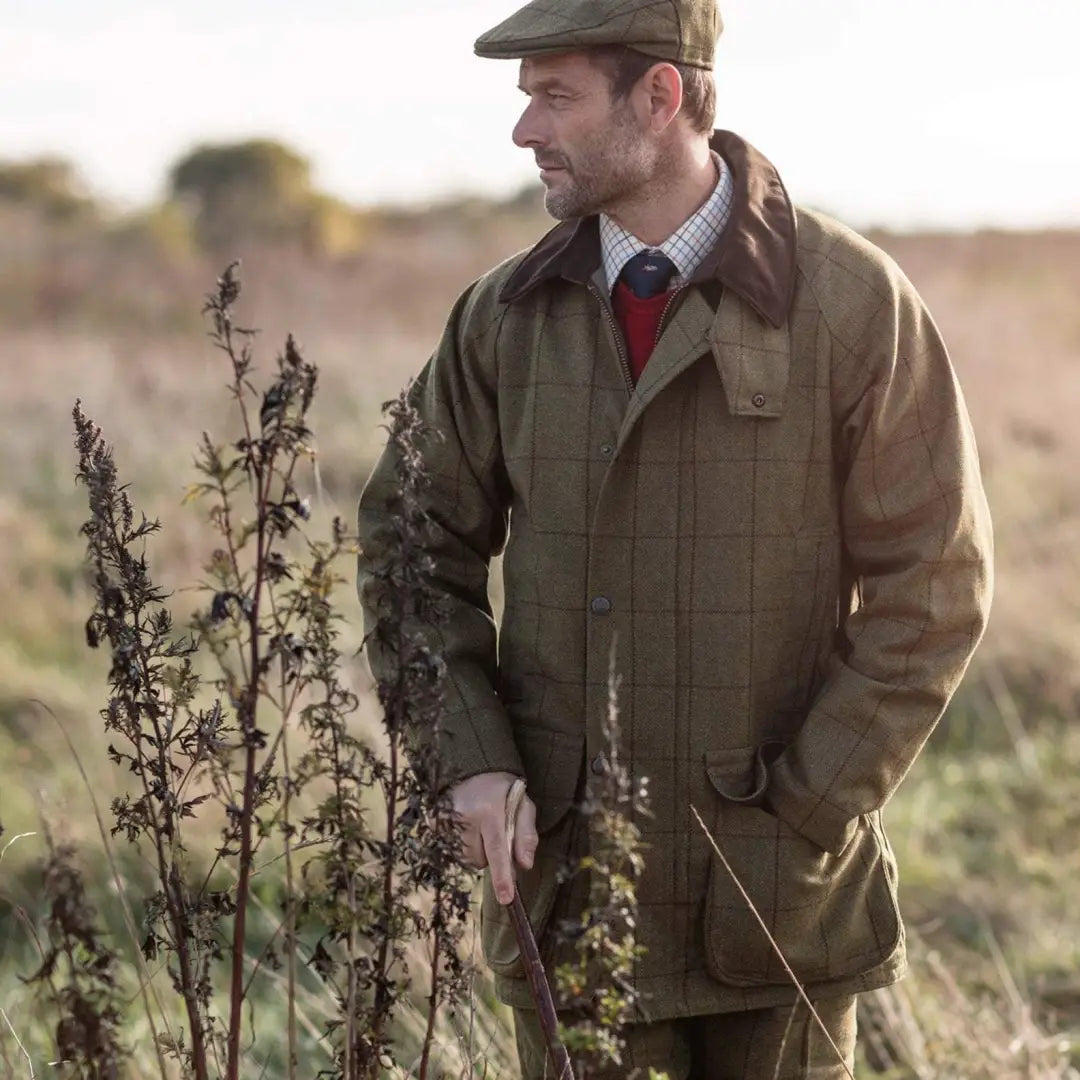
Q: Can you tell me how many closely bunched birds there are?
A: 0